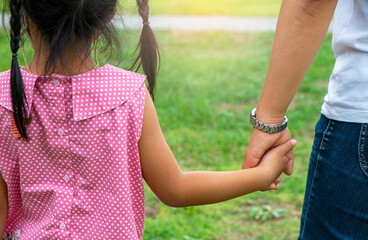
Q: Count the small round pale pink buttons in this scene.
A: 4